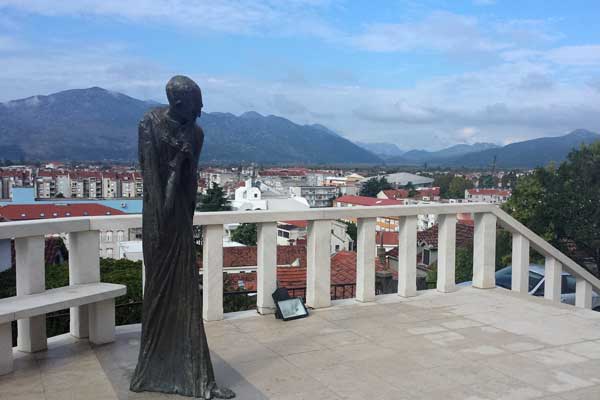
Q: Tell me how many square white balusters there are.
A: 12